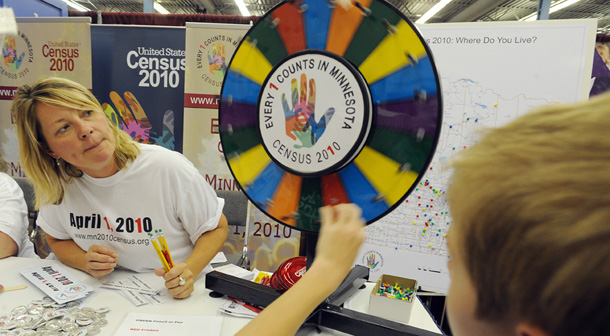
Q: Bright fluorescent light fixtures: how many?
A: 5